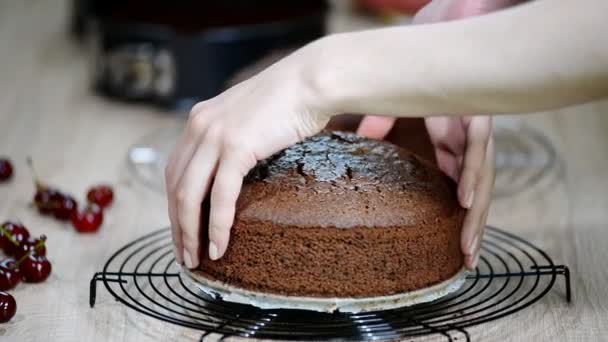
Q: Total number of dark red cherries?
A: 10